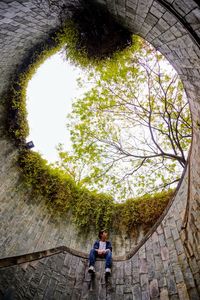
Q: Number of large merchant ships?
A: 0